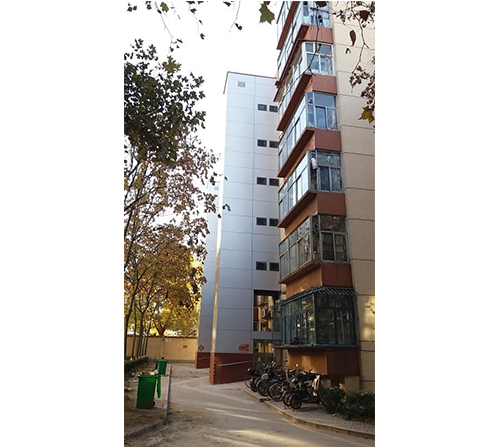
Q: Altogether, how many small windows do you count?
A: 10